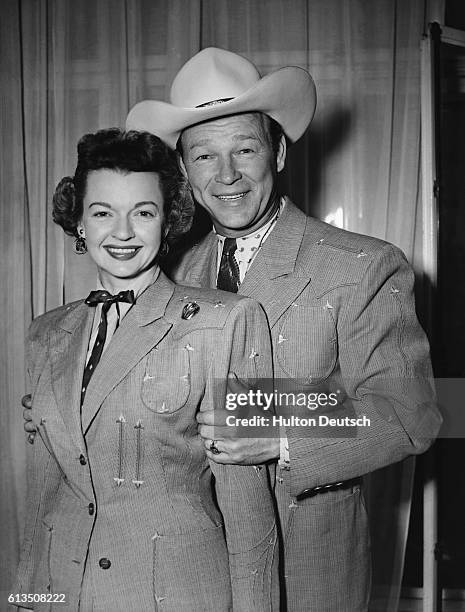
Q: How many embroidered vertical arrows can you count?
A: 2